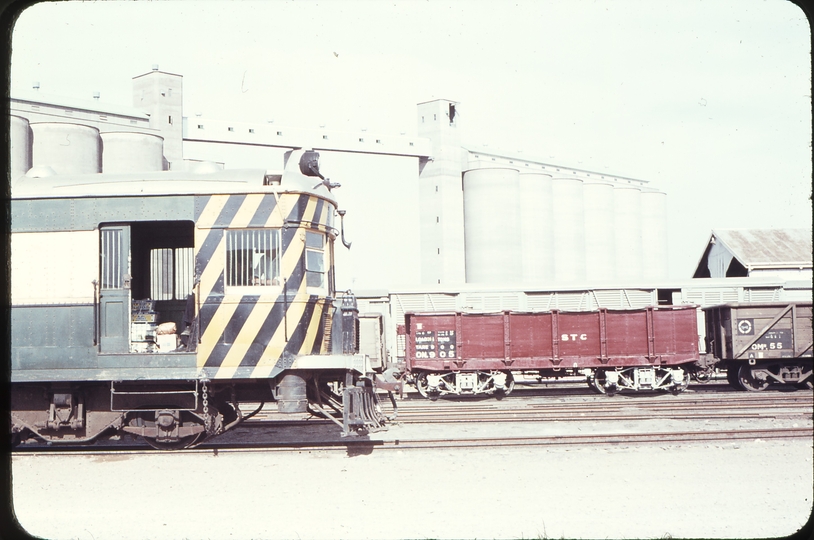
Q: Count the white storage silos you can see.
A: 9